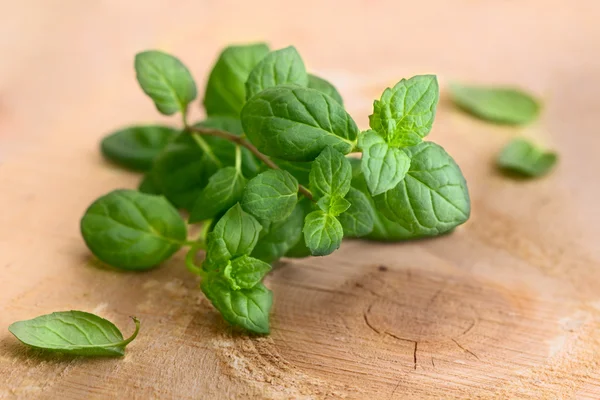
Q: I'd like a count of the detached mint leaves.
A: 3